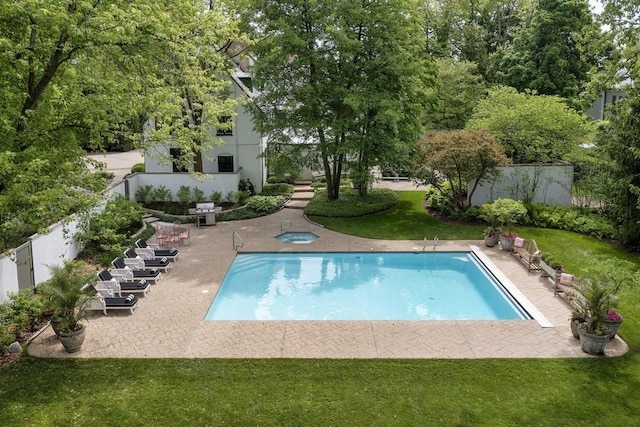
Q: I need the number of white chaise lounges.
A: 5